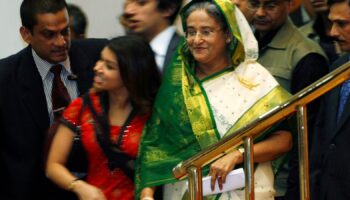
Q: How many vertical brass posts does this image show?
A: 3